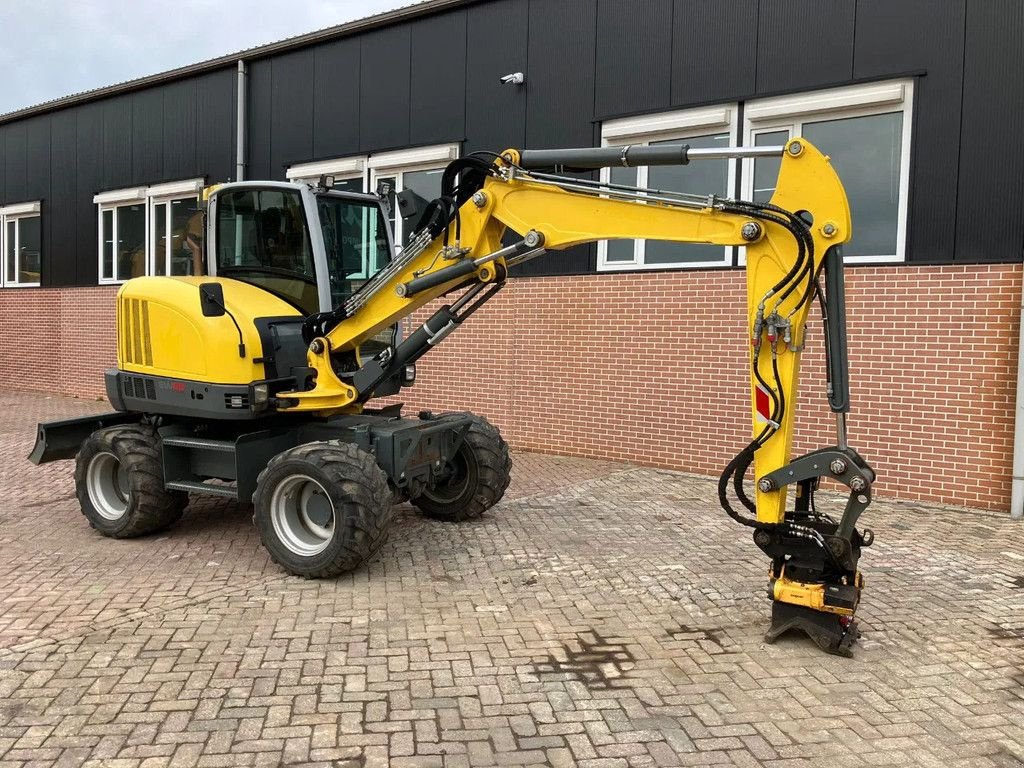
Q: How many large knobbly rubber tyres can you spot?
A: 3